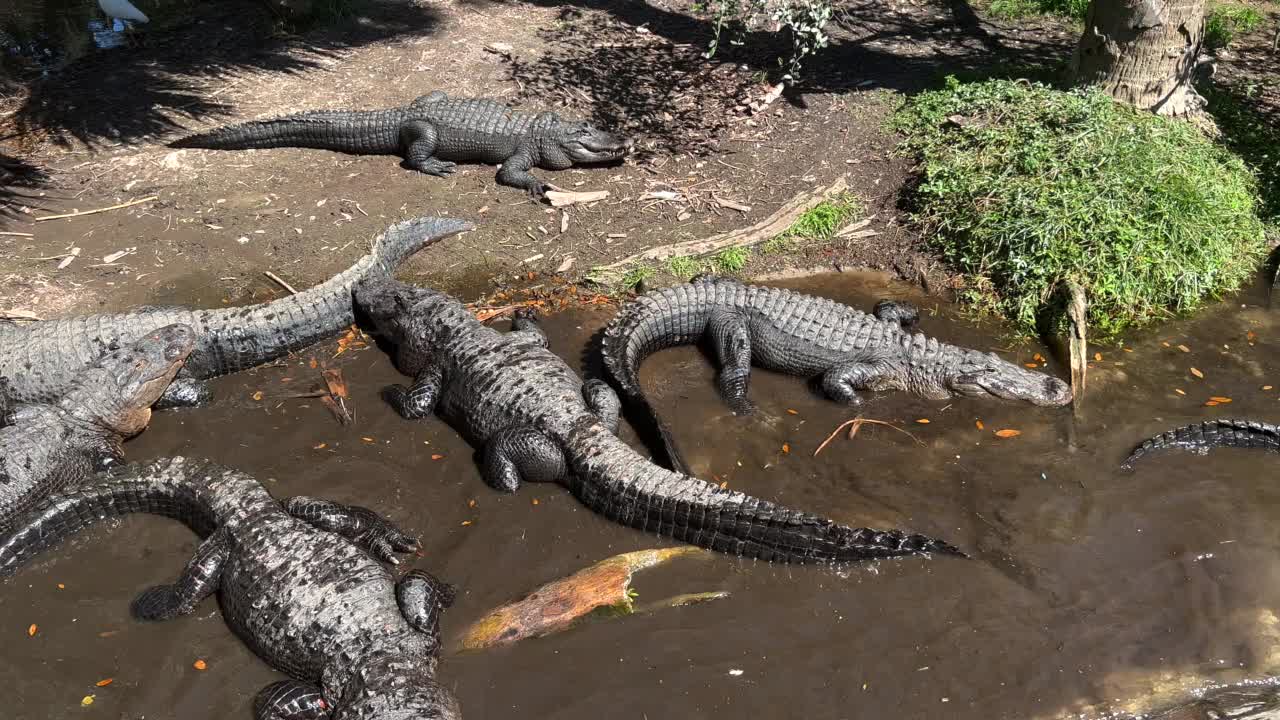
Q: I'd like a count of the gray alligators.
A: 7